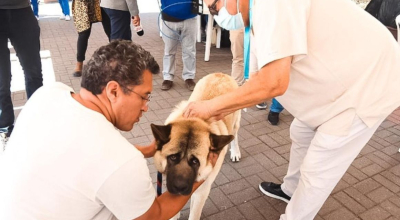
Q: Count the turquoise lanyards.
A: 1